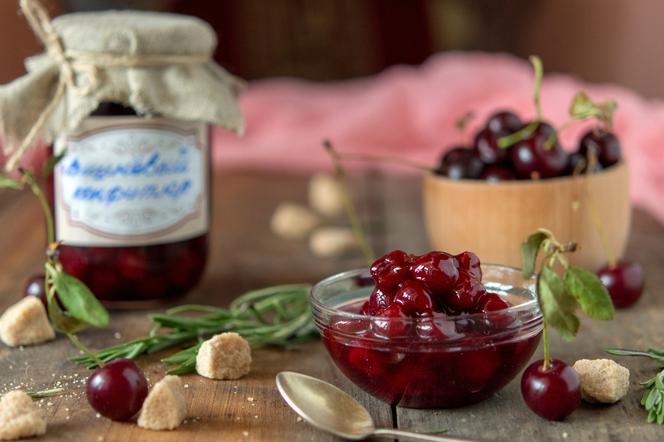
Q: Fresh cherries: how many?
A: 11